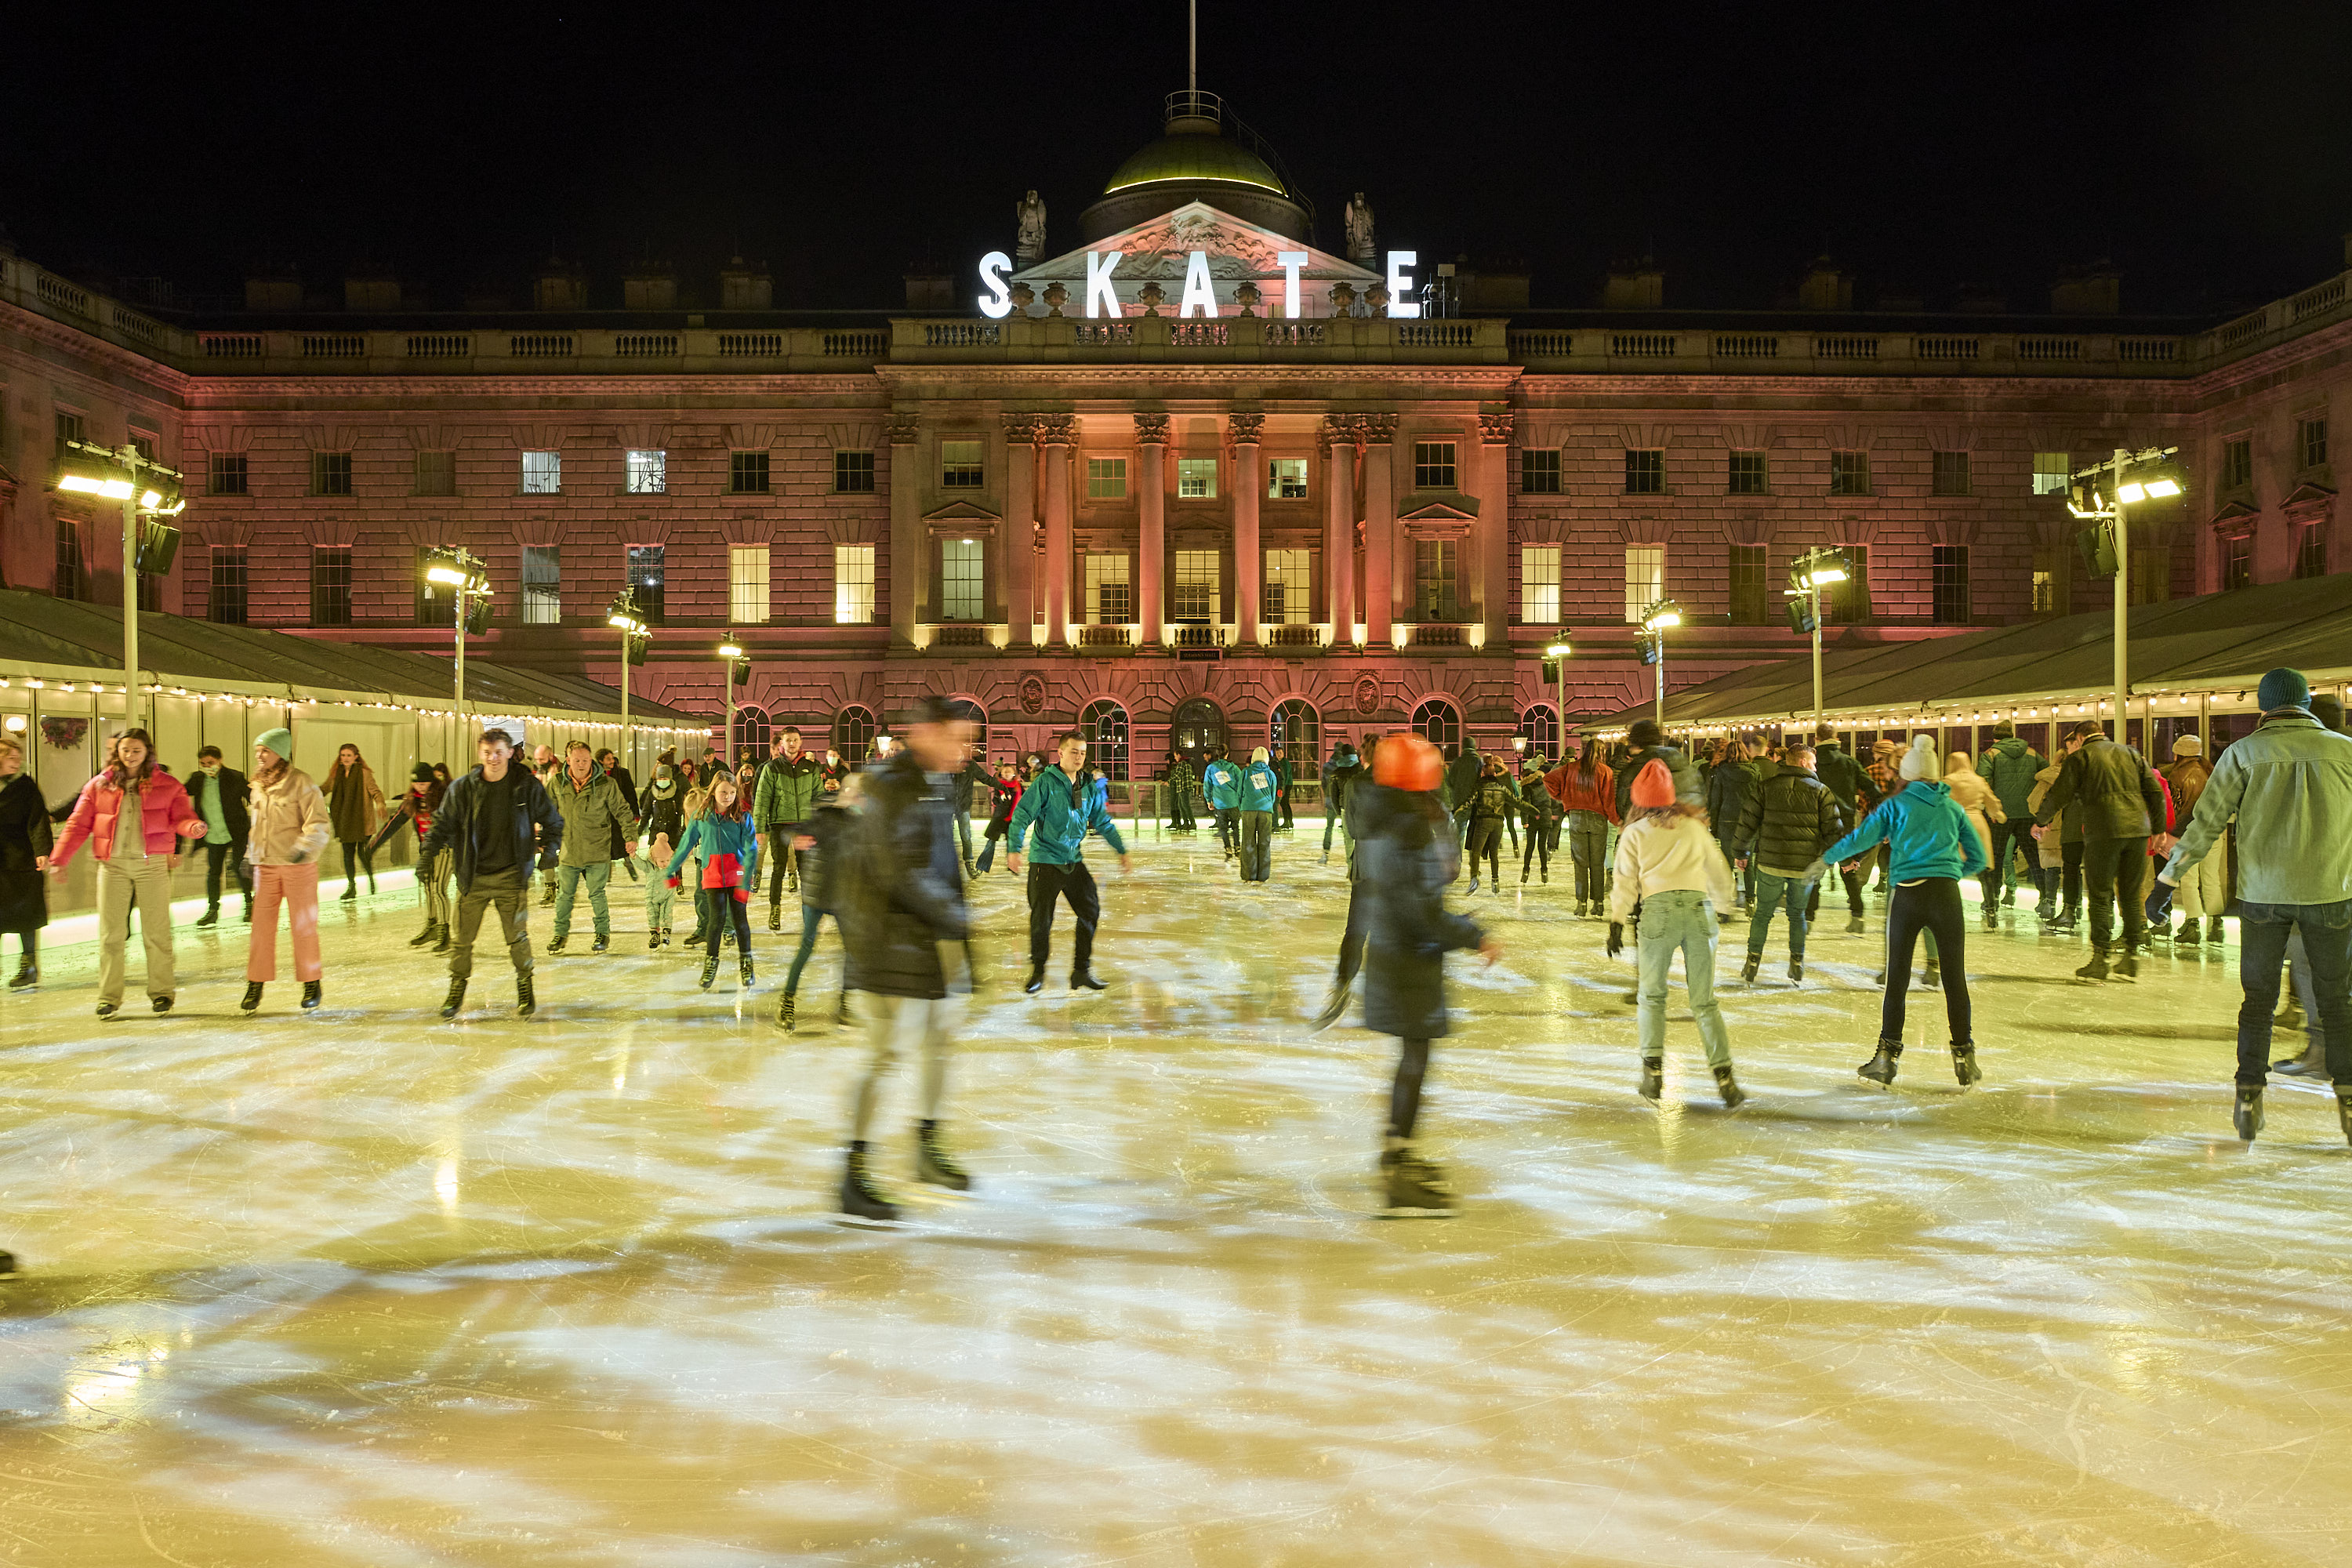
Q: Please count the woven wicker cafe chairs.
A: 0